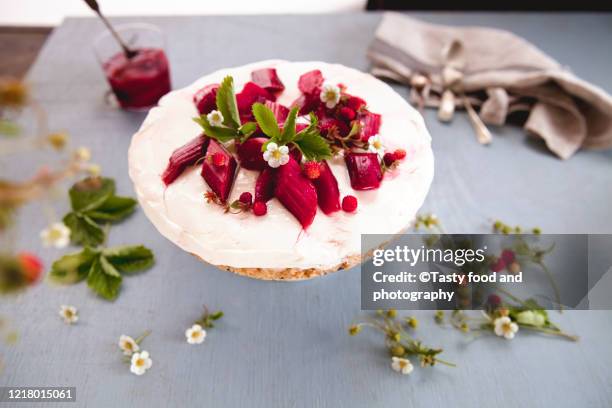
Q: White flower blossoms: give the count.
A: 11